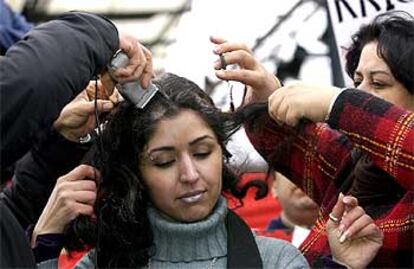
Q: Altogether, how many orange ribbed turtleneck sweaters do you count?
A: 0